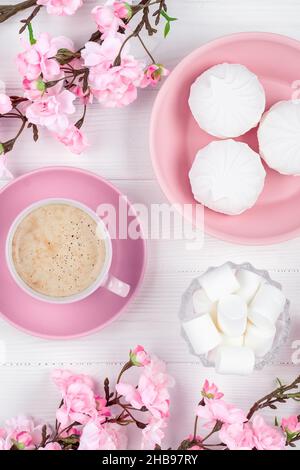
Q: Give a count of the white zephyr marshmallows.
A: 3